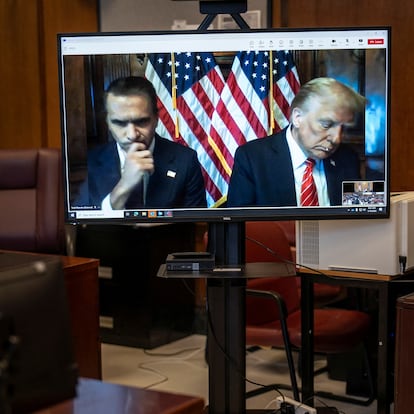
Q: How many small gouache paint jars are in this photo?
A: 0